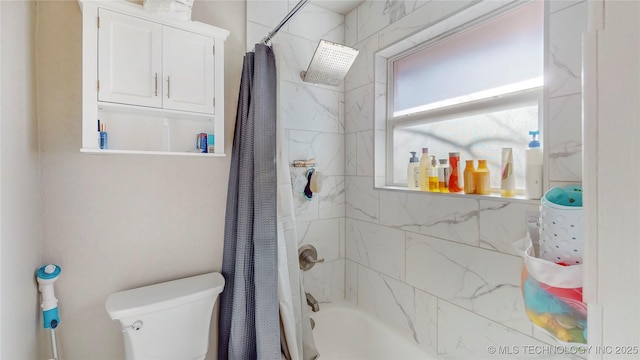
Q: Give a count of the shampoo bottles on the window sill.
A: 9